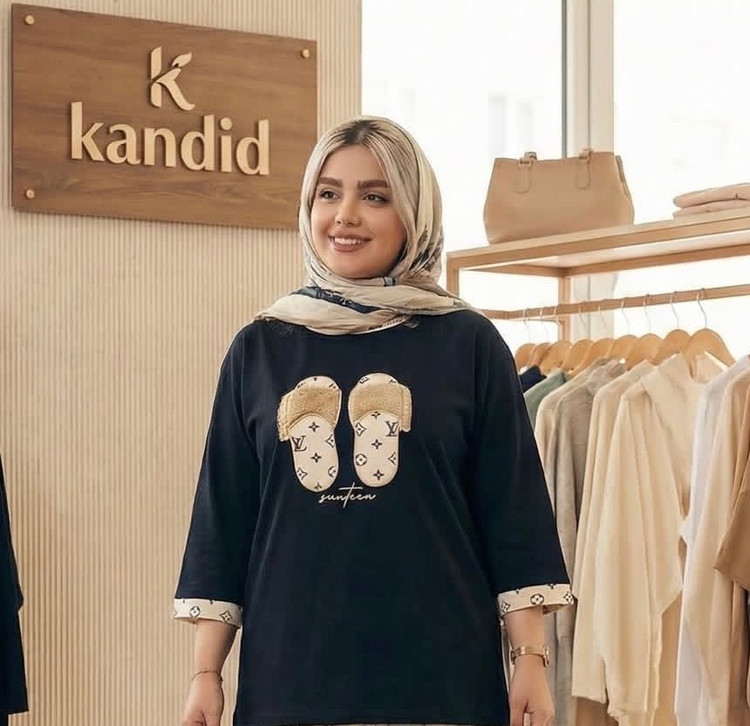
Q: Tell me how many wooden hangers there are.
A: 9